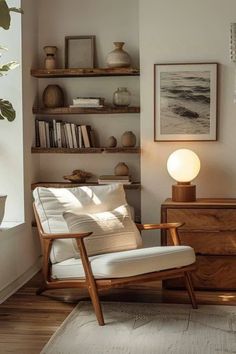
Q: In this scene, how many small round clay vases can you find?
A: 3